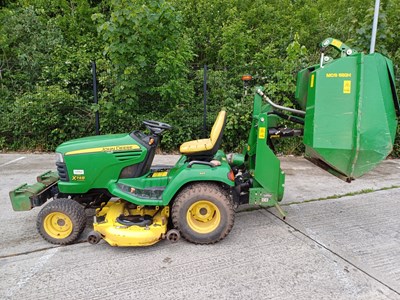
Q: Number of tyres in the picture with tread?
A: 2